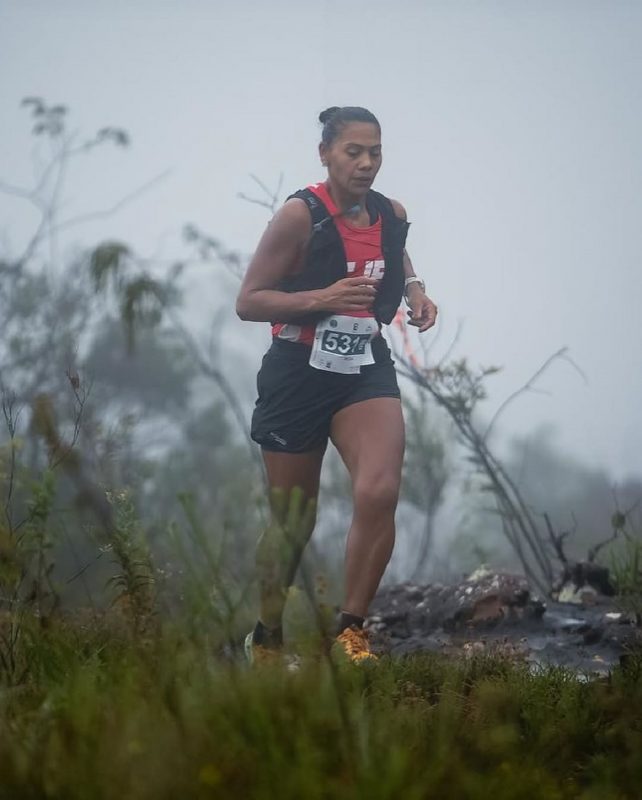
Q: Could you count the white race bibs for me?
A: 1